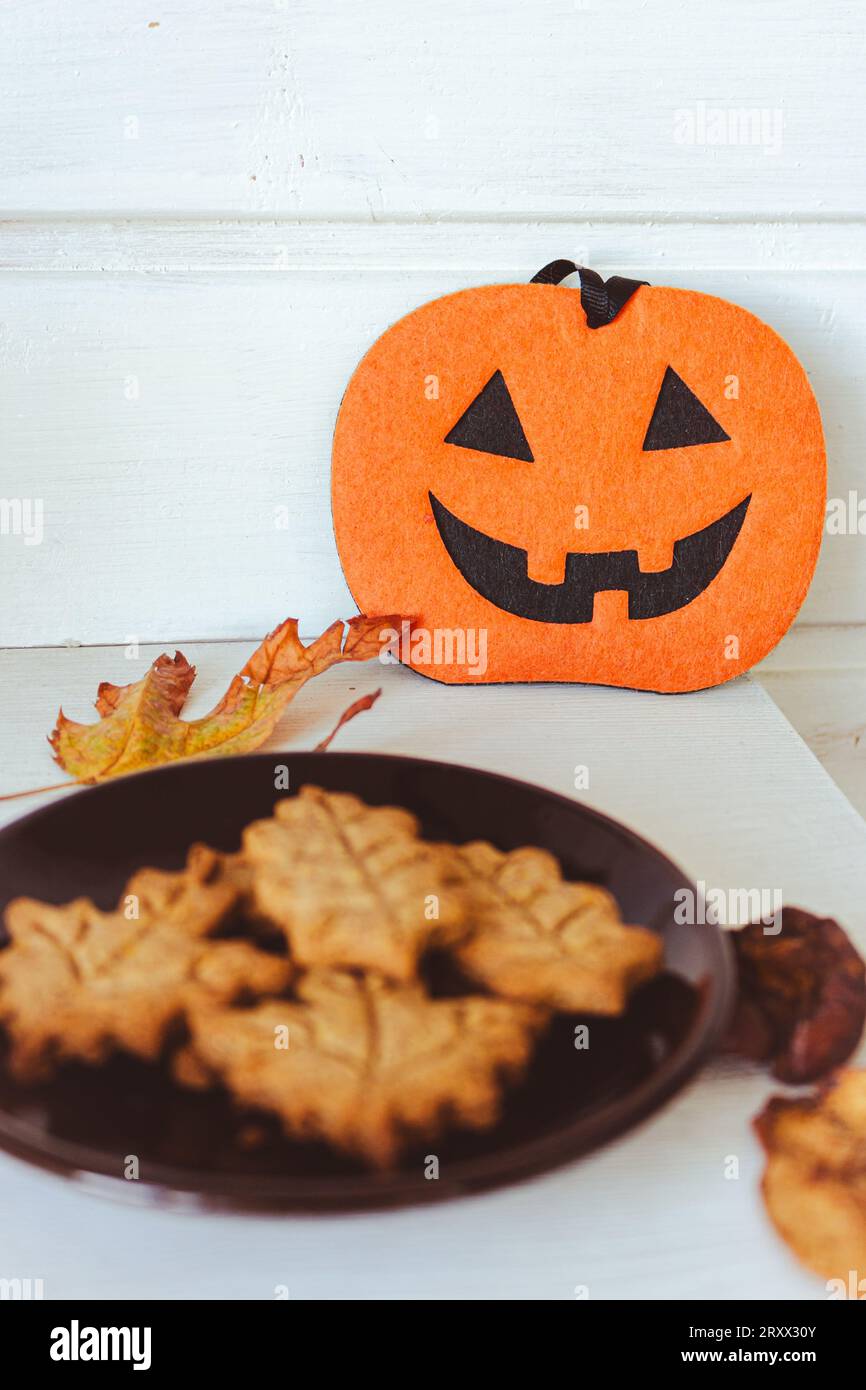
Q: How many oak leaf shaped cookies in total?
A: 2